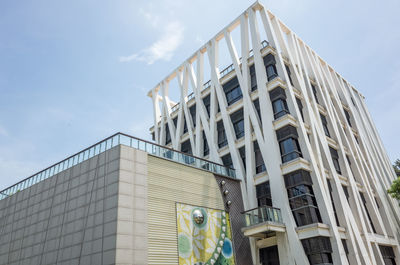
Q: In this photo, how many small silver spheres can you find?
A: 3